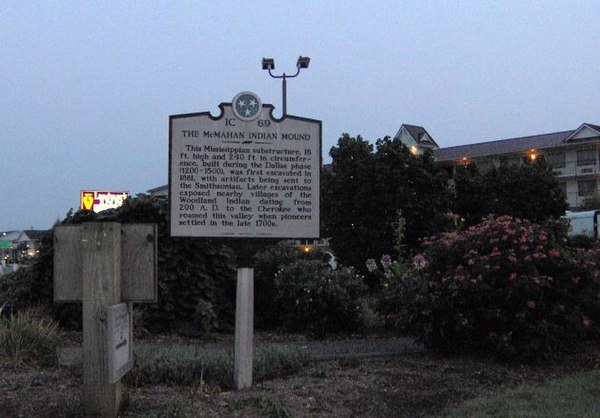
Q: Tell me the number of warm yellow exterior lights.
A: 4